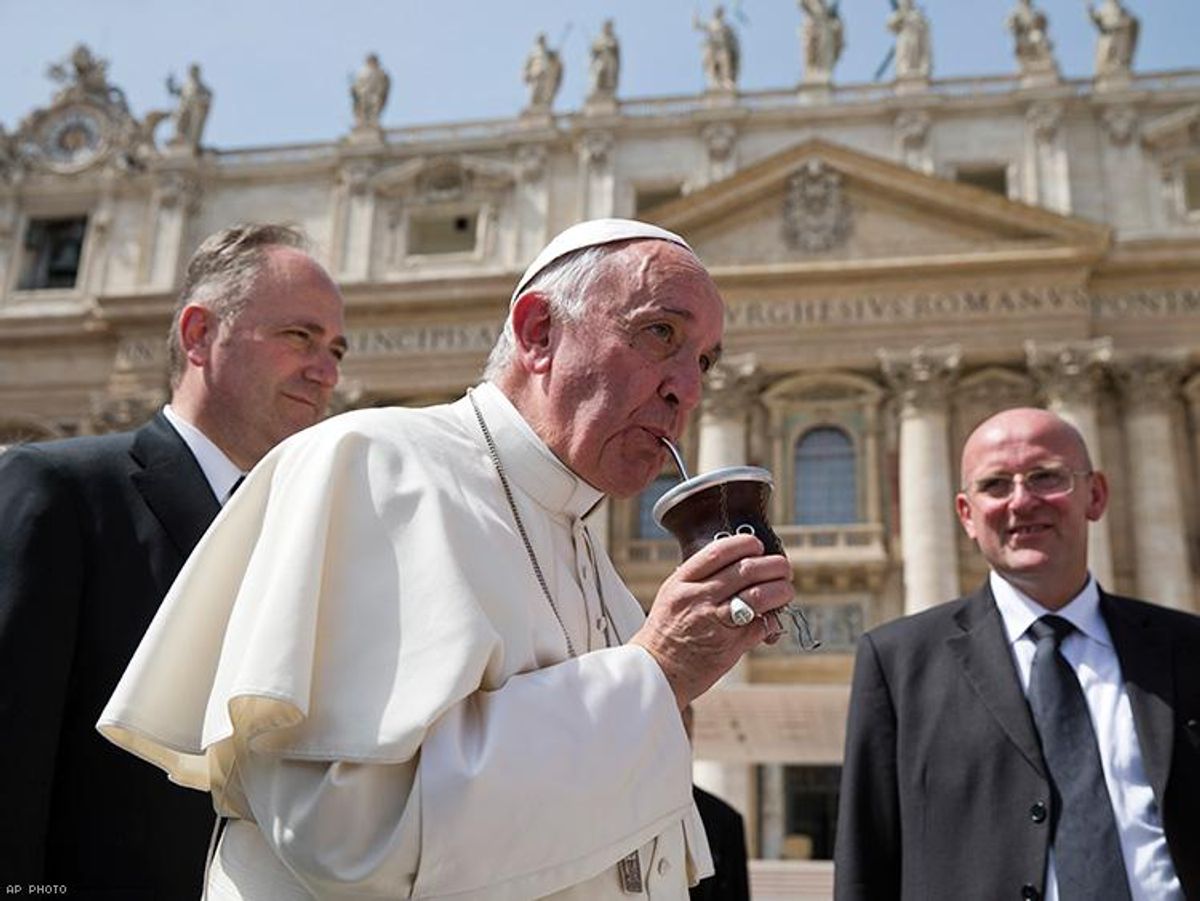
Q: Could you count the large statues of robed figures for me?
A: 9